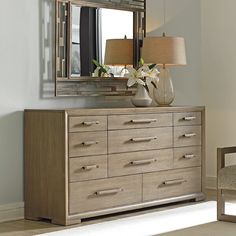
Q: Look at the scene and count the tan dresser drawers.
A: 11